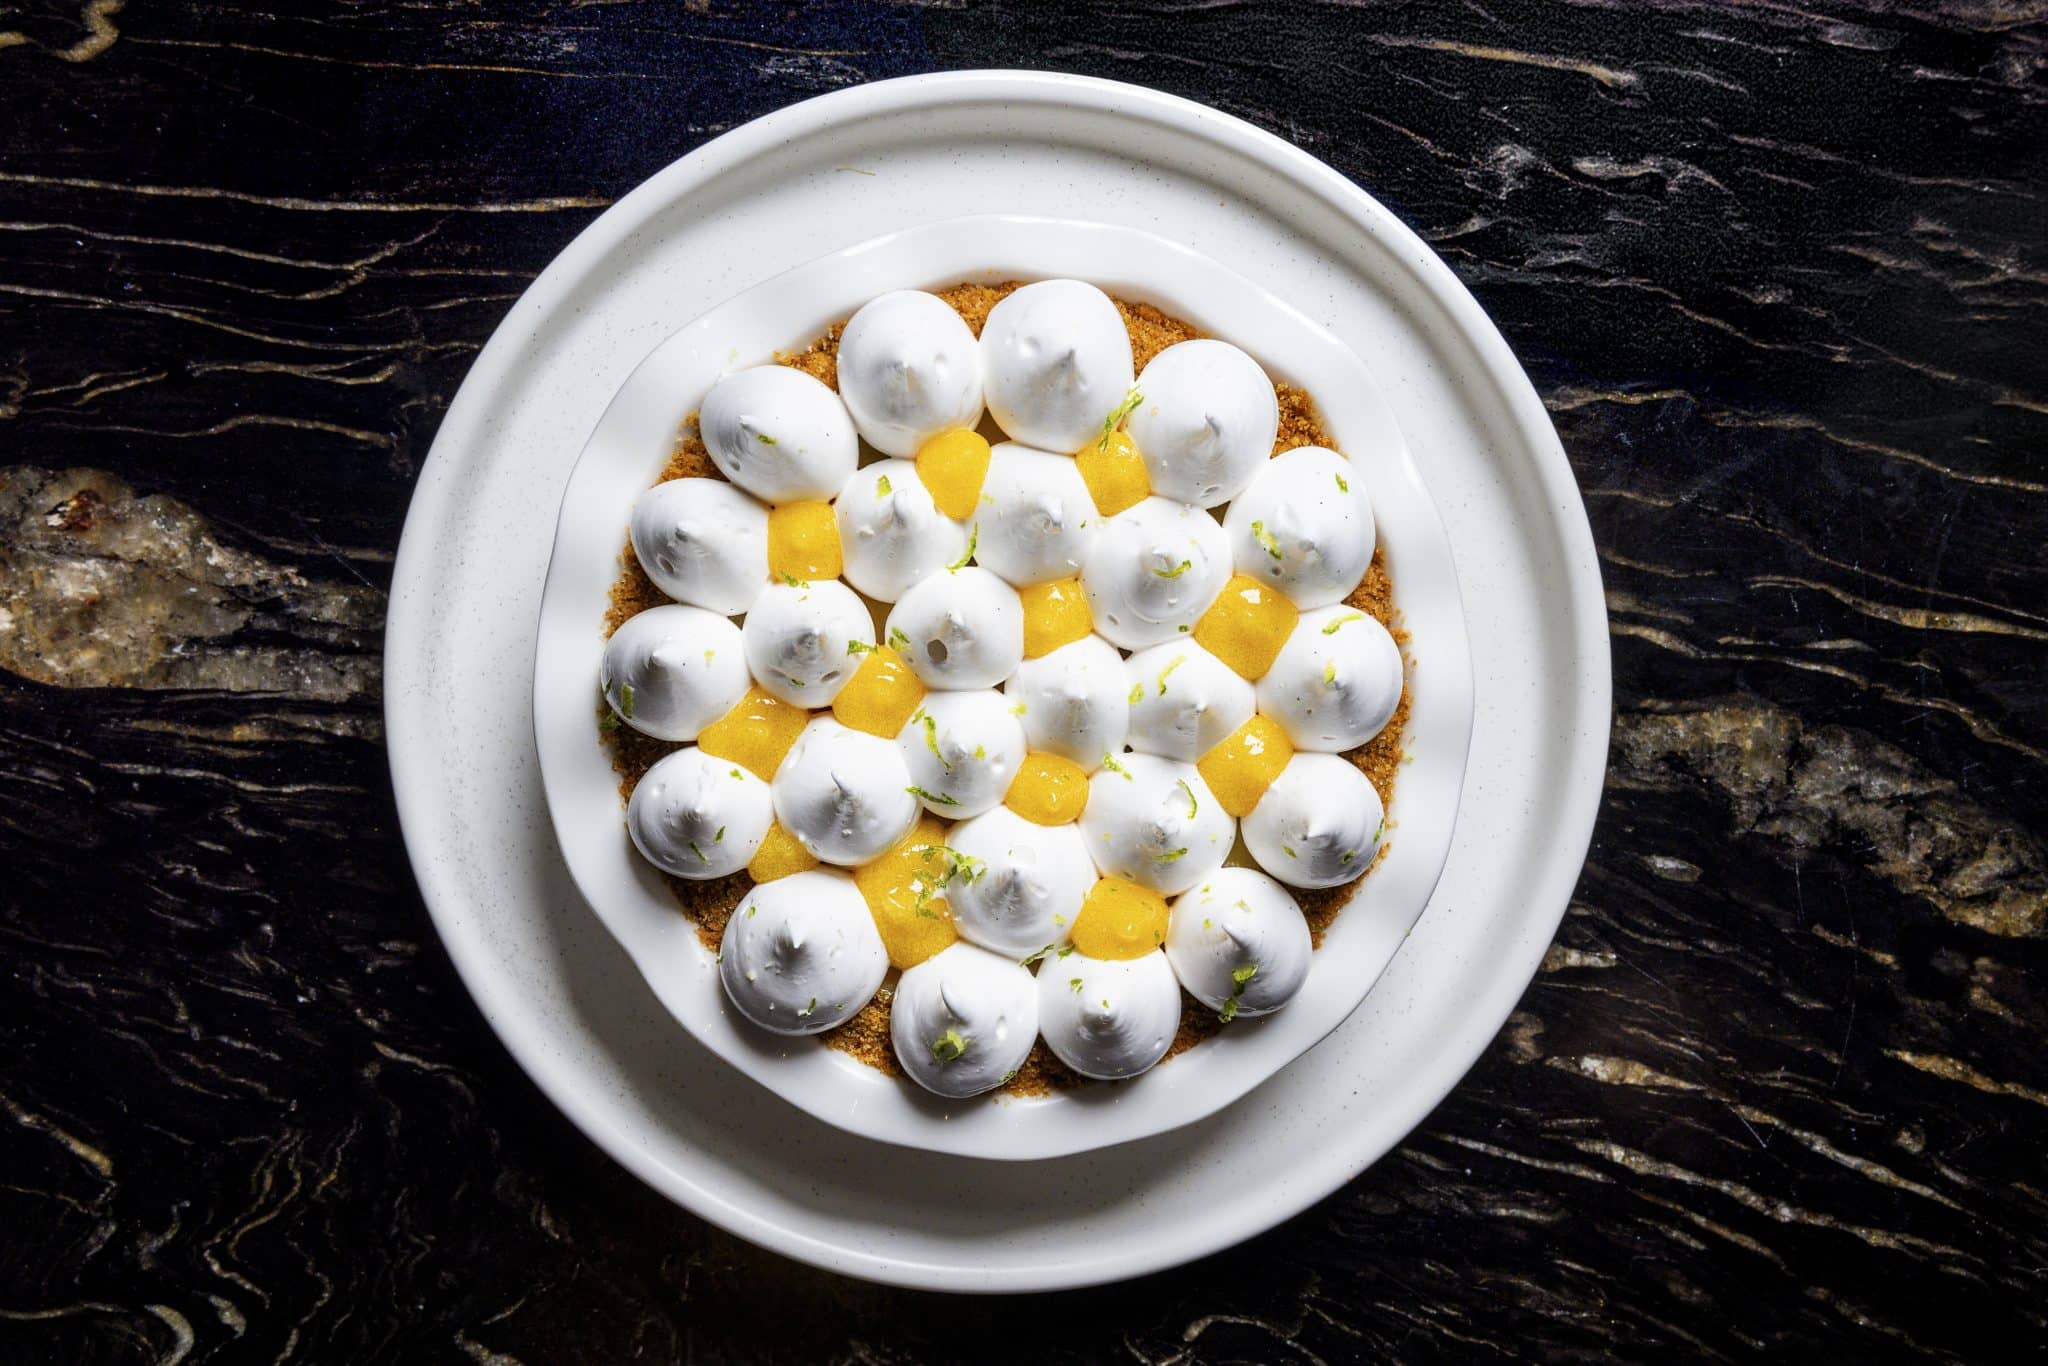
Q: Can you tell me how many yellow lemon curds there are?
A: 12